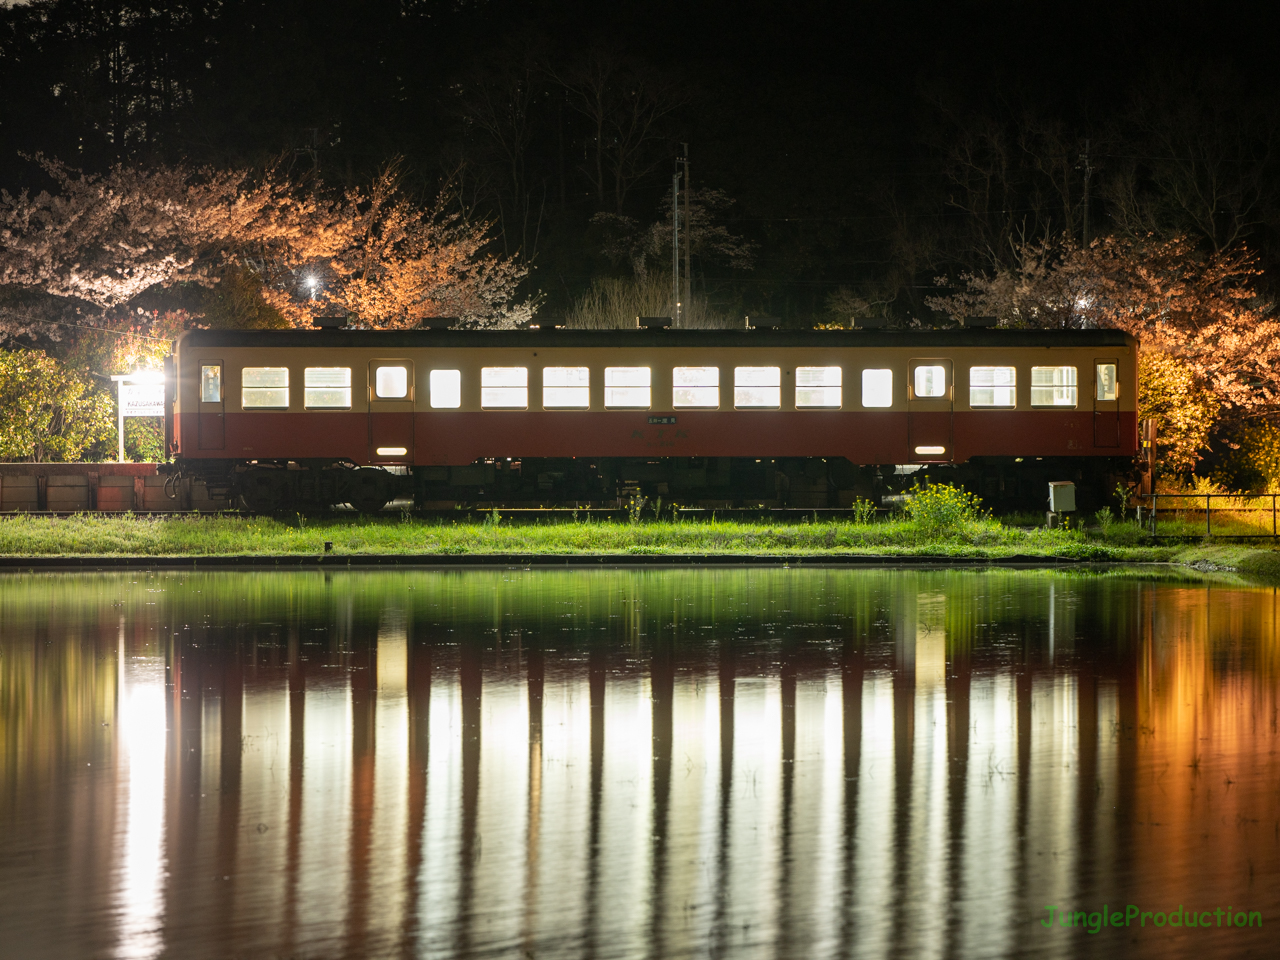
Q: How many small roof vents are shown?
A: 7